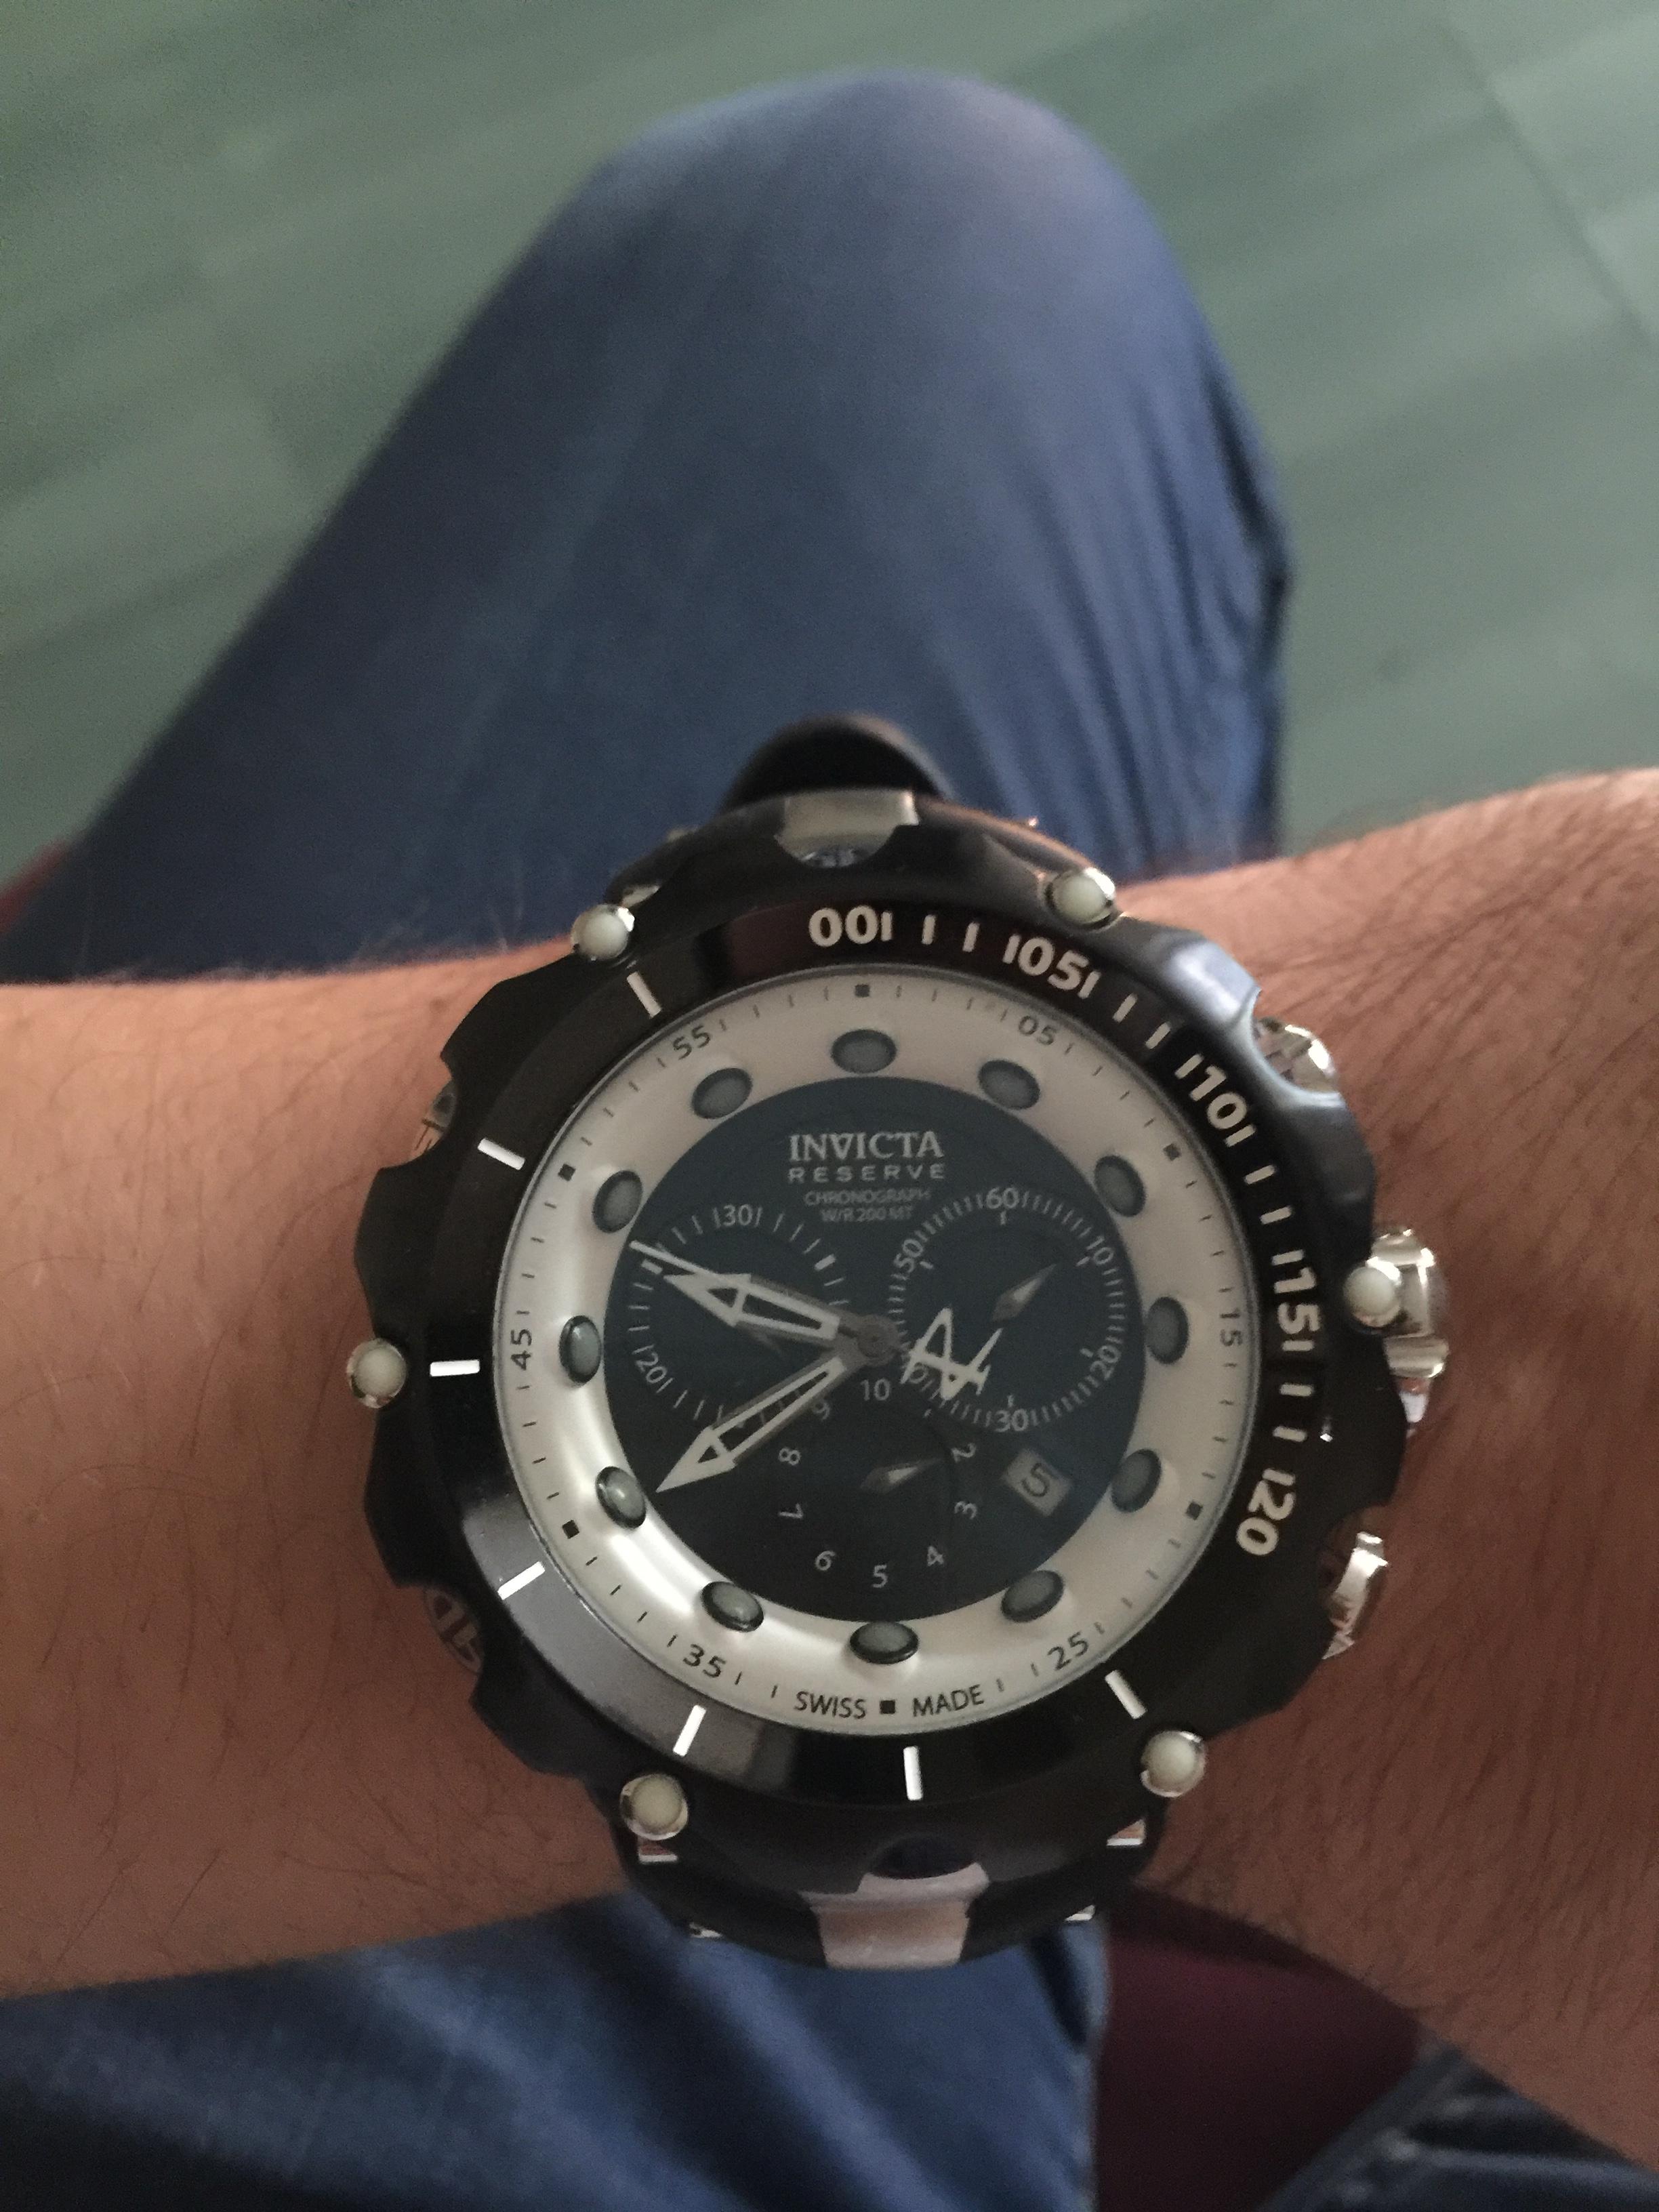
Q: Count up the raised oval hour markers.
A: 12